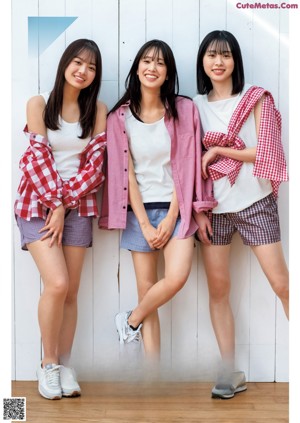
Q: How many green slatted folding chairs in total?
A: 0